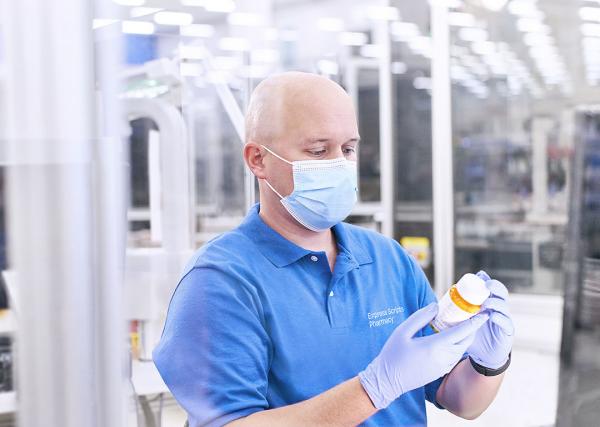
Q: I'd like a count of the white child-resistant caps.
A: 1